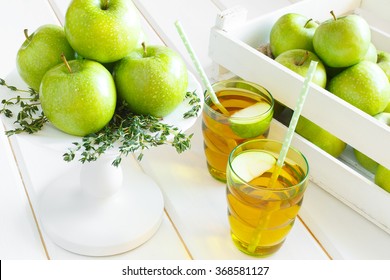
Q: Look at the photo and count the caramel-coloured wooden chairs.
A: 0